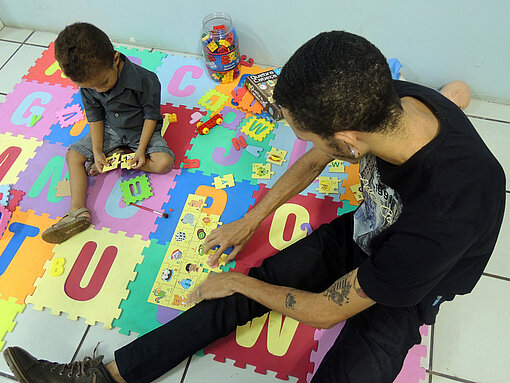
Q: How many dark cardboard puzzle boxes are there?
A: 1